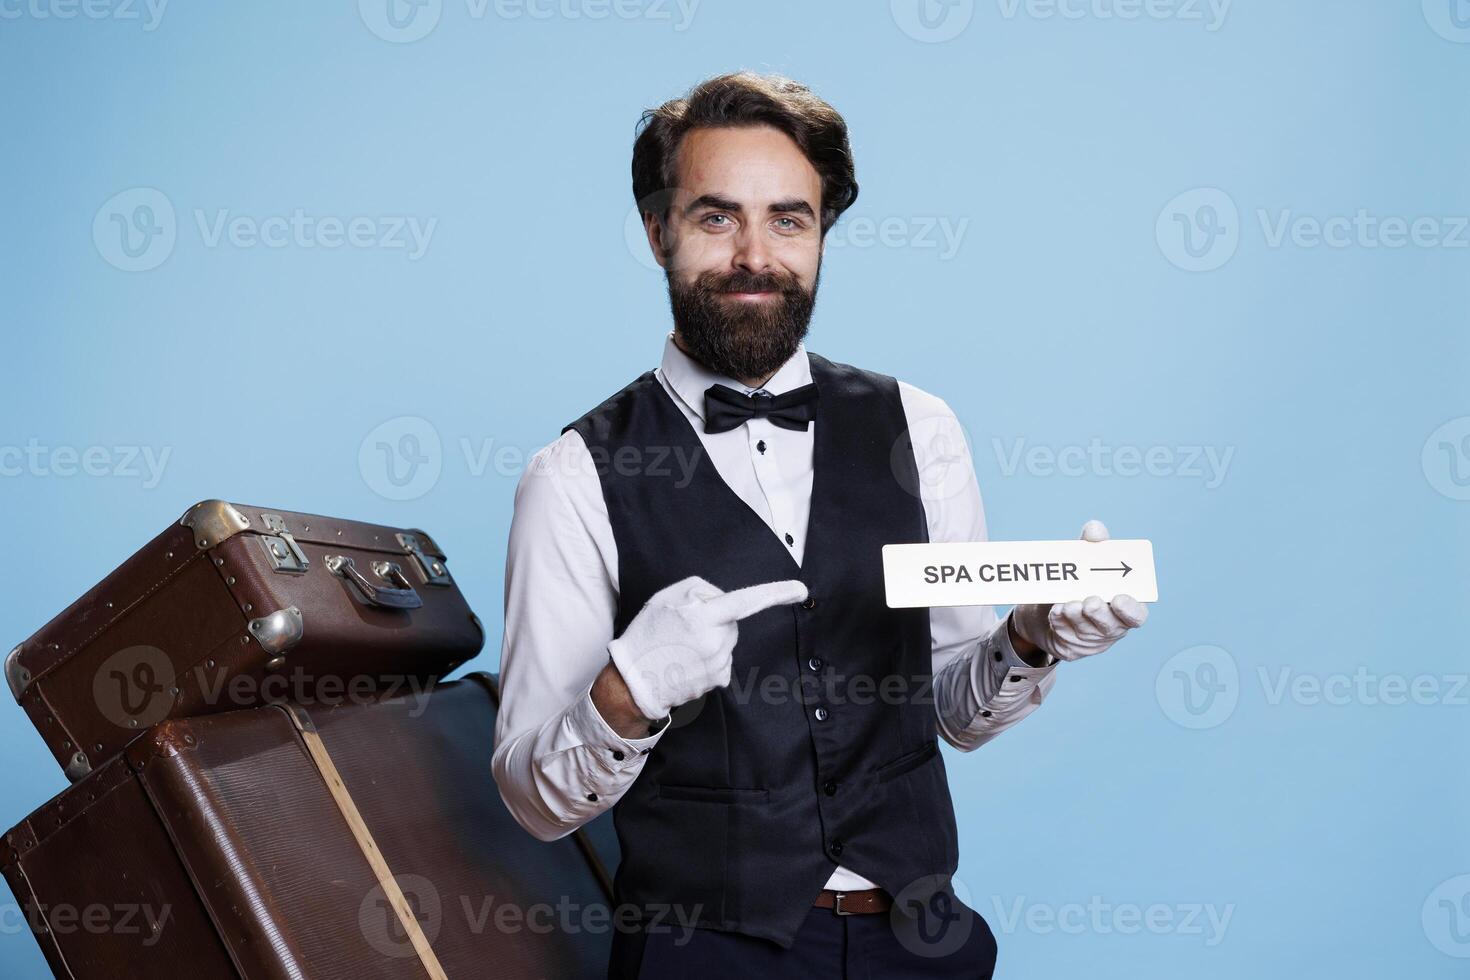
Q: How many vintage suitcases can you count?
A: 2